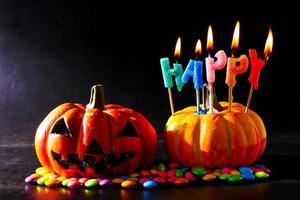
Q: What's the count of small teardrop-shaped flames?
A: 5